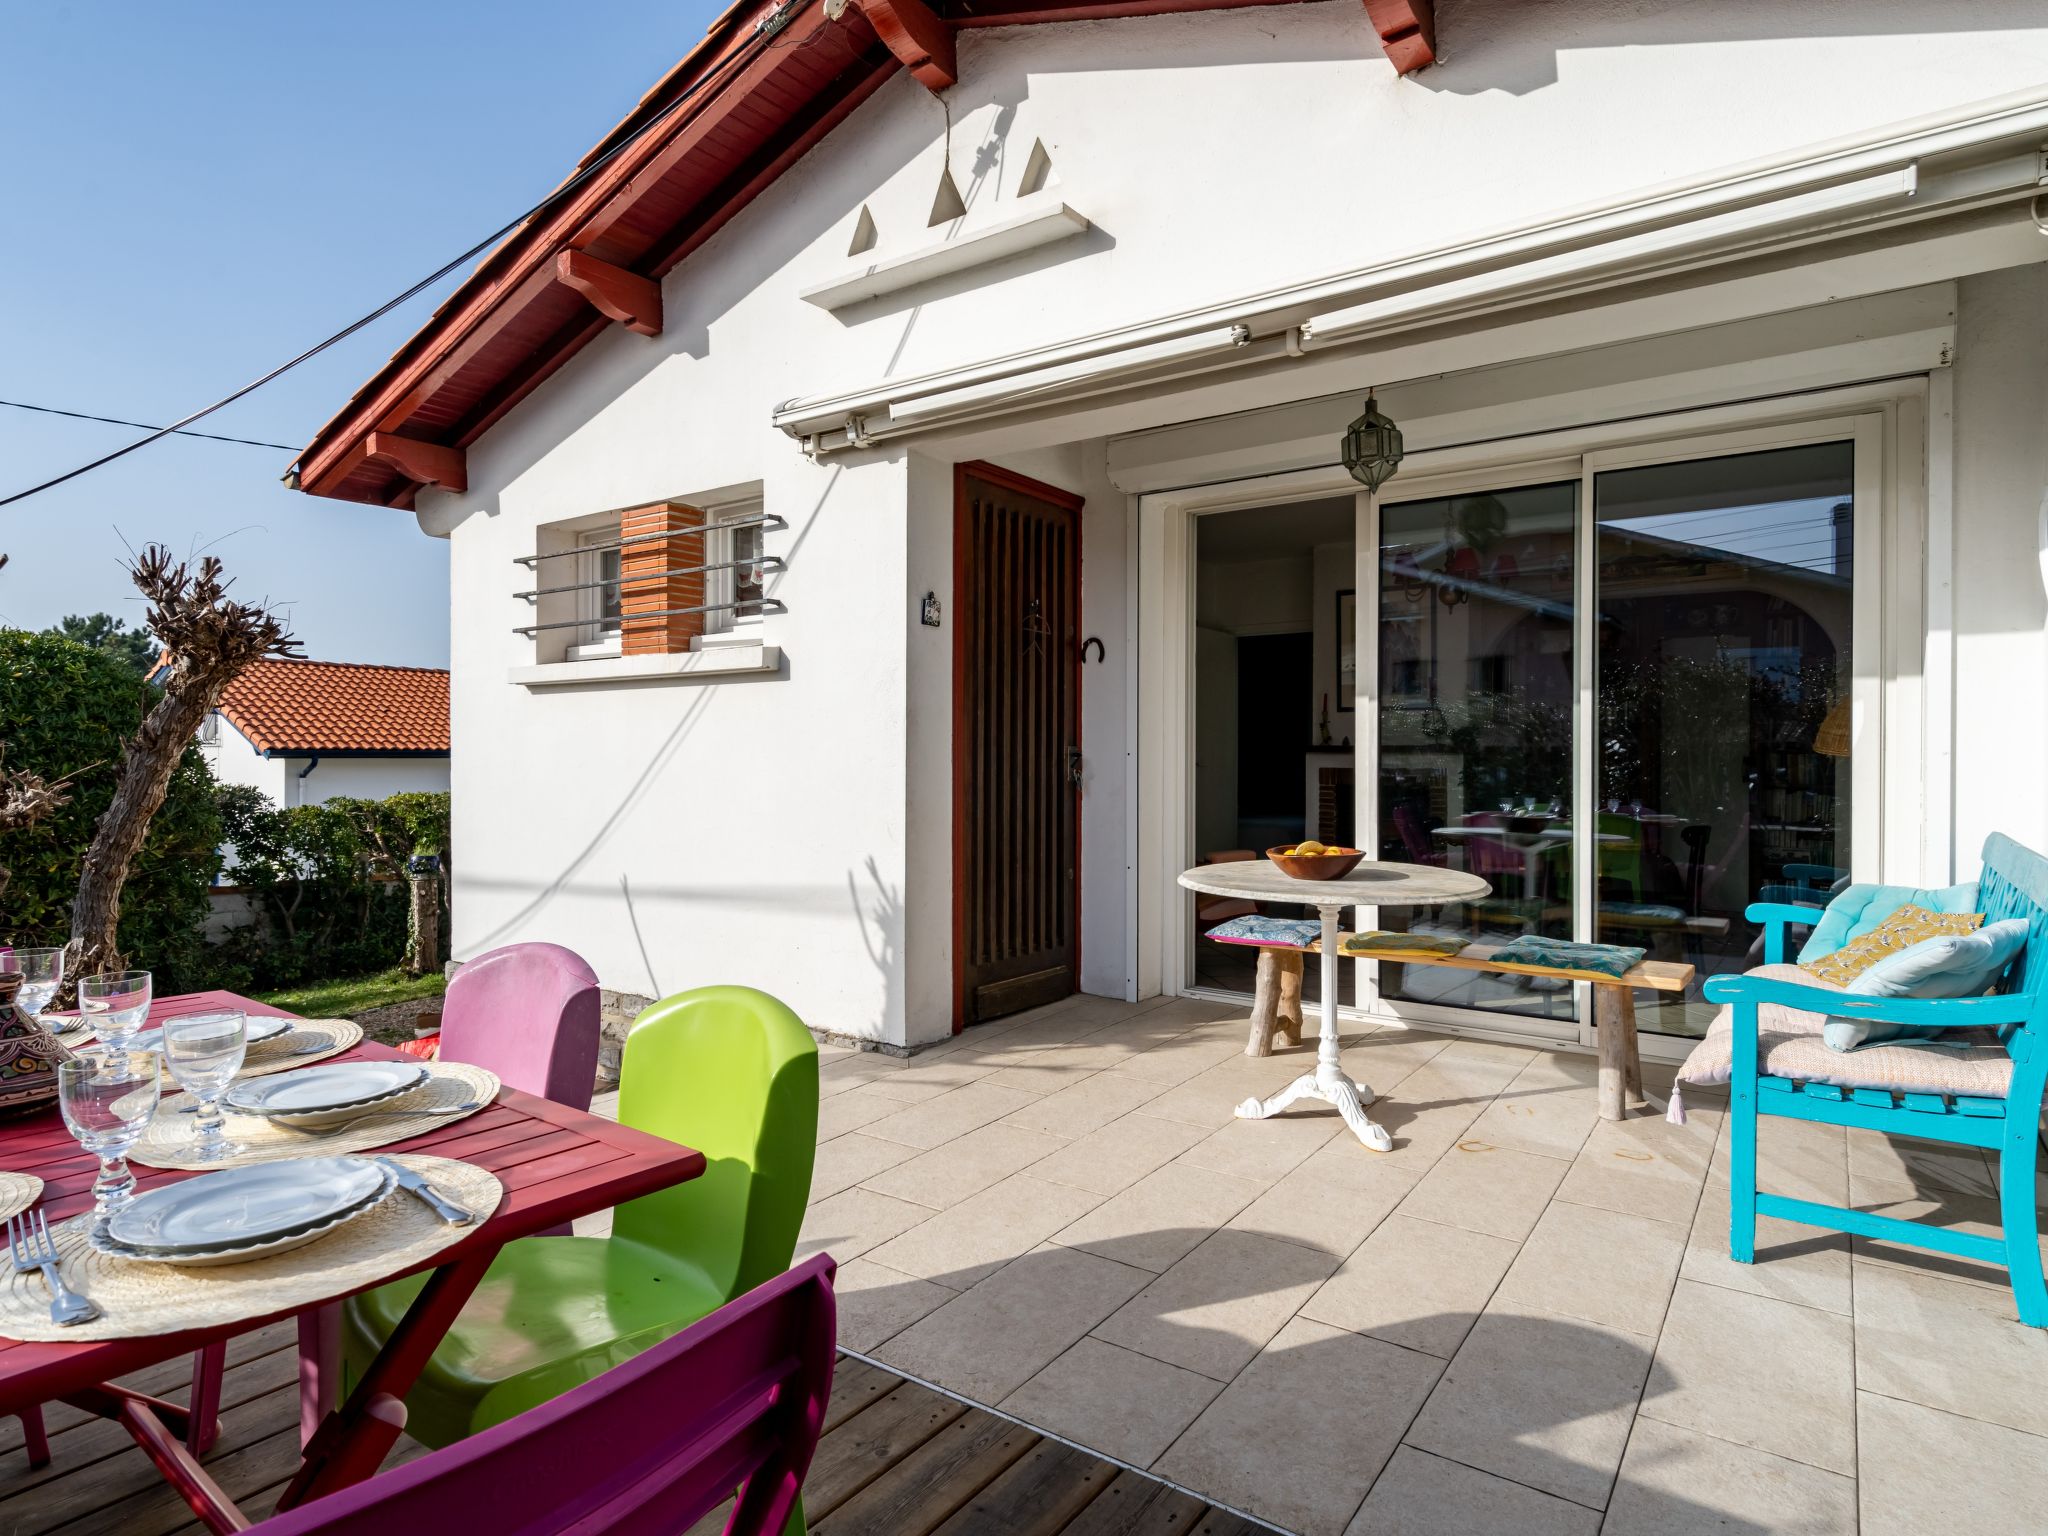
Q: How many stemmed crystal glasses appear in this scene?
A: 4